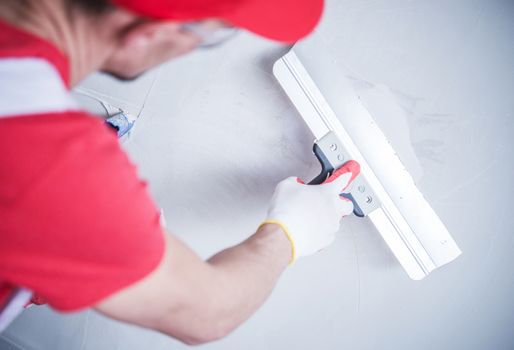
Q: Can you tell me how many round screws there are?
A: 4